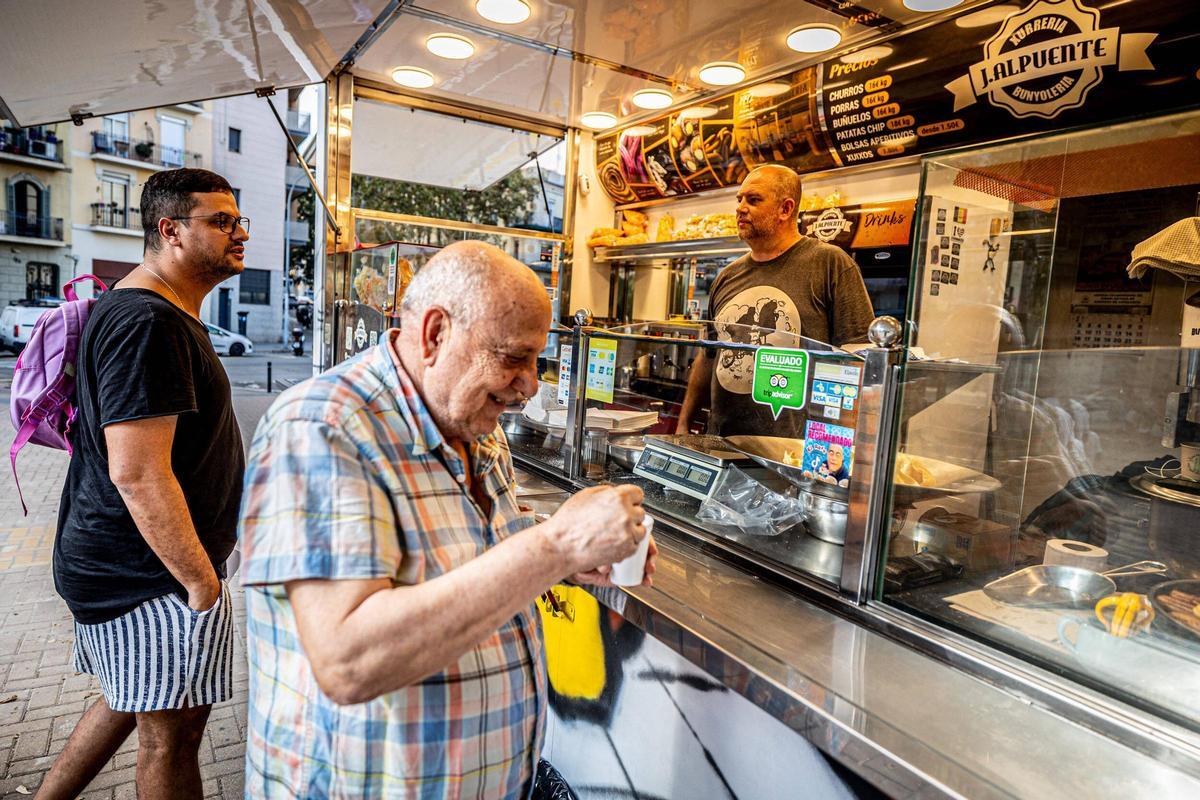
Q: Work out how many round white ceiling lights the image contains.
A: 8